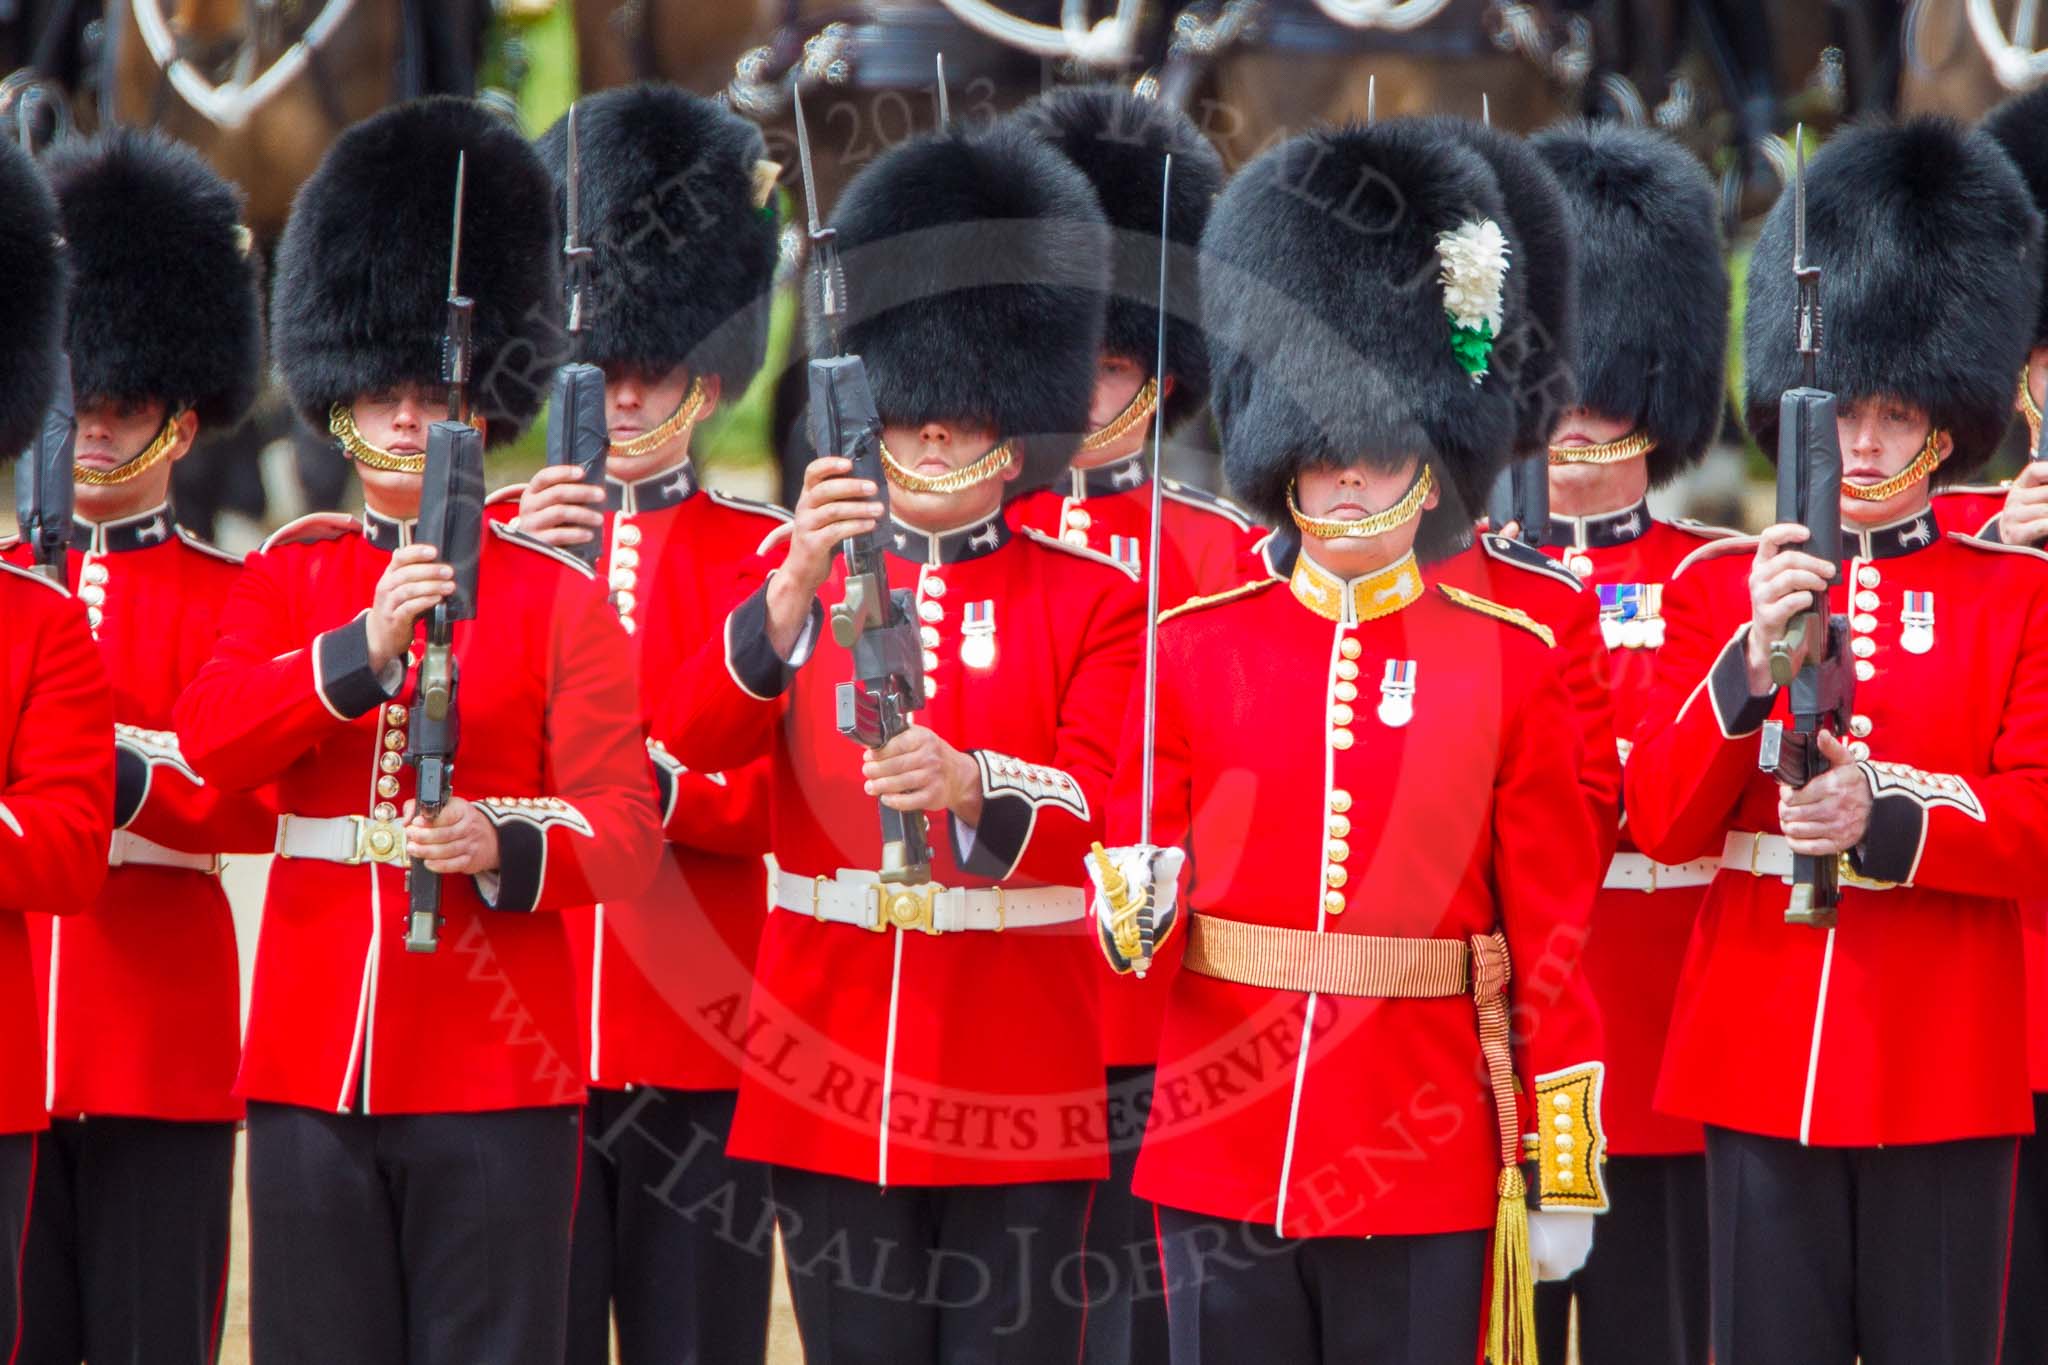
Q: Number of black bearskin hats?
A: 11